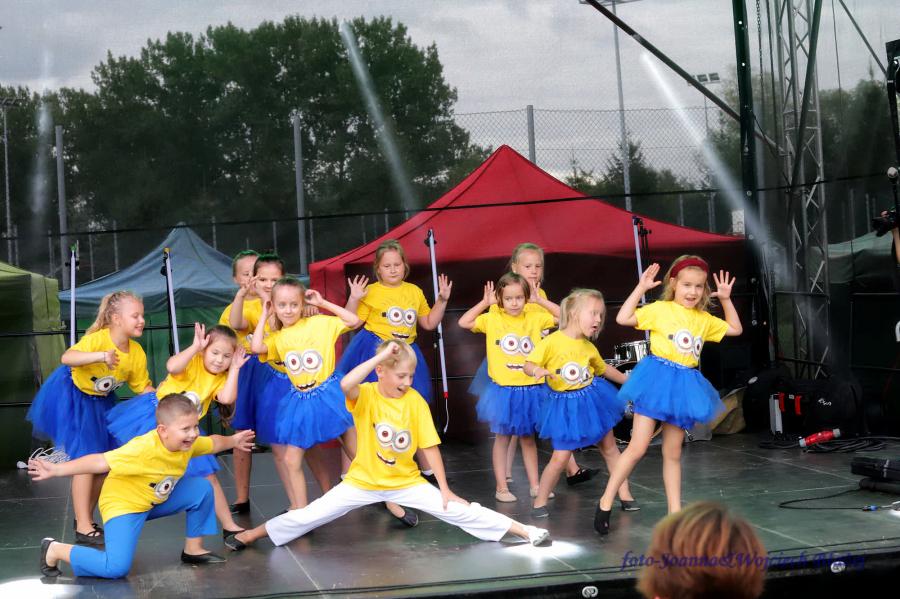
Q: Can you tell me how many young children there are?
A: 12